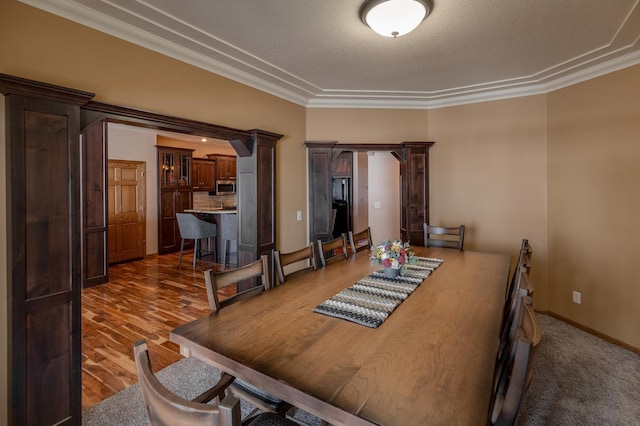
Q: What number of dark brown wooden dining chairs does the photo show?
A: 10